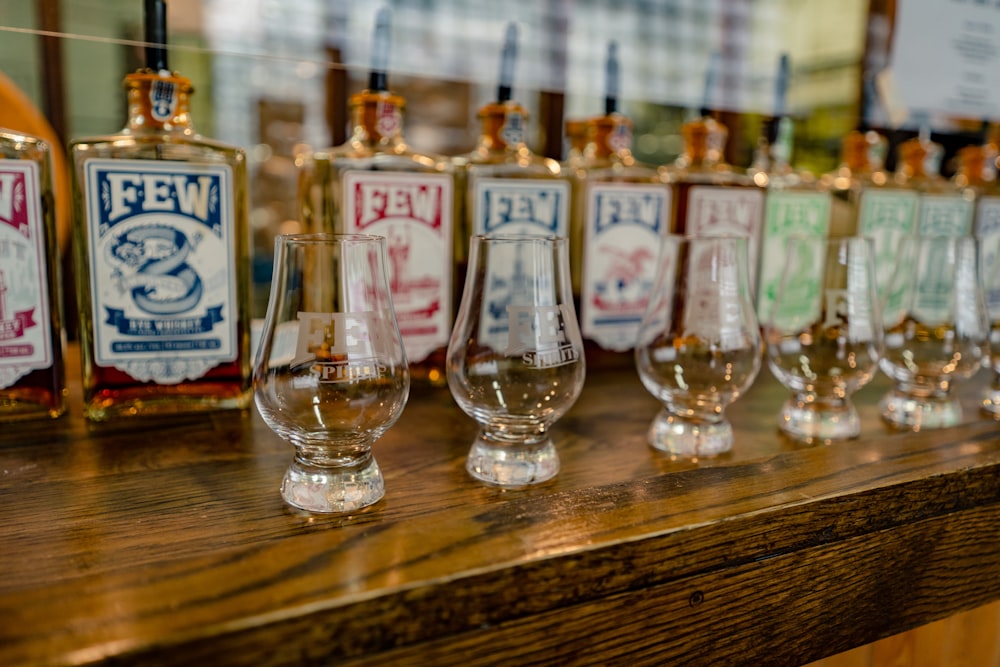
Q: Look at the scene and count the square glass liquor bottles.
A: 10